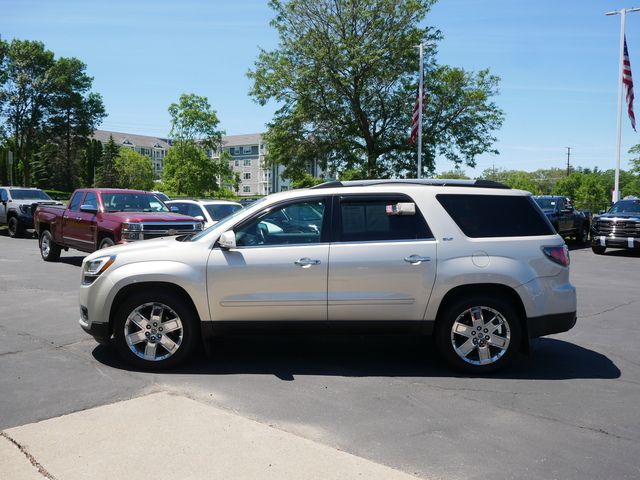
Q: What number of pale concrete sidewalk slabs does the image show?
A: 2